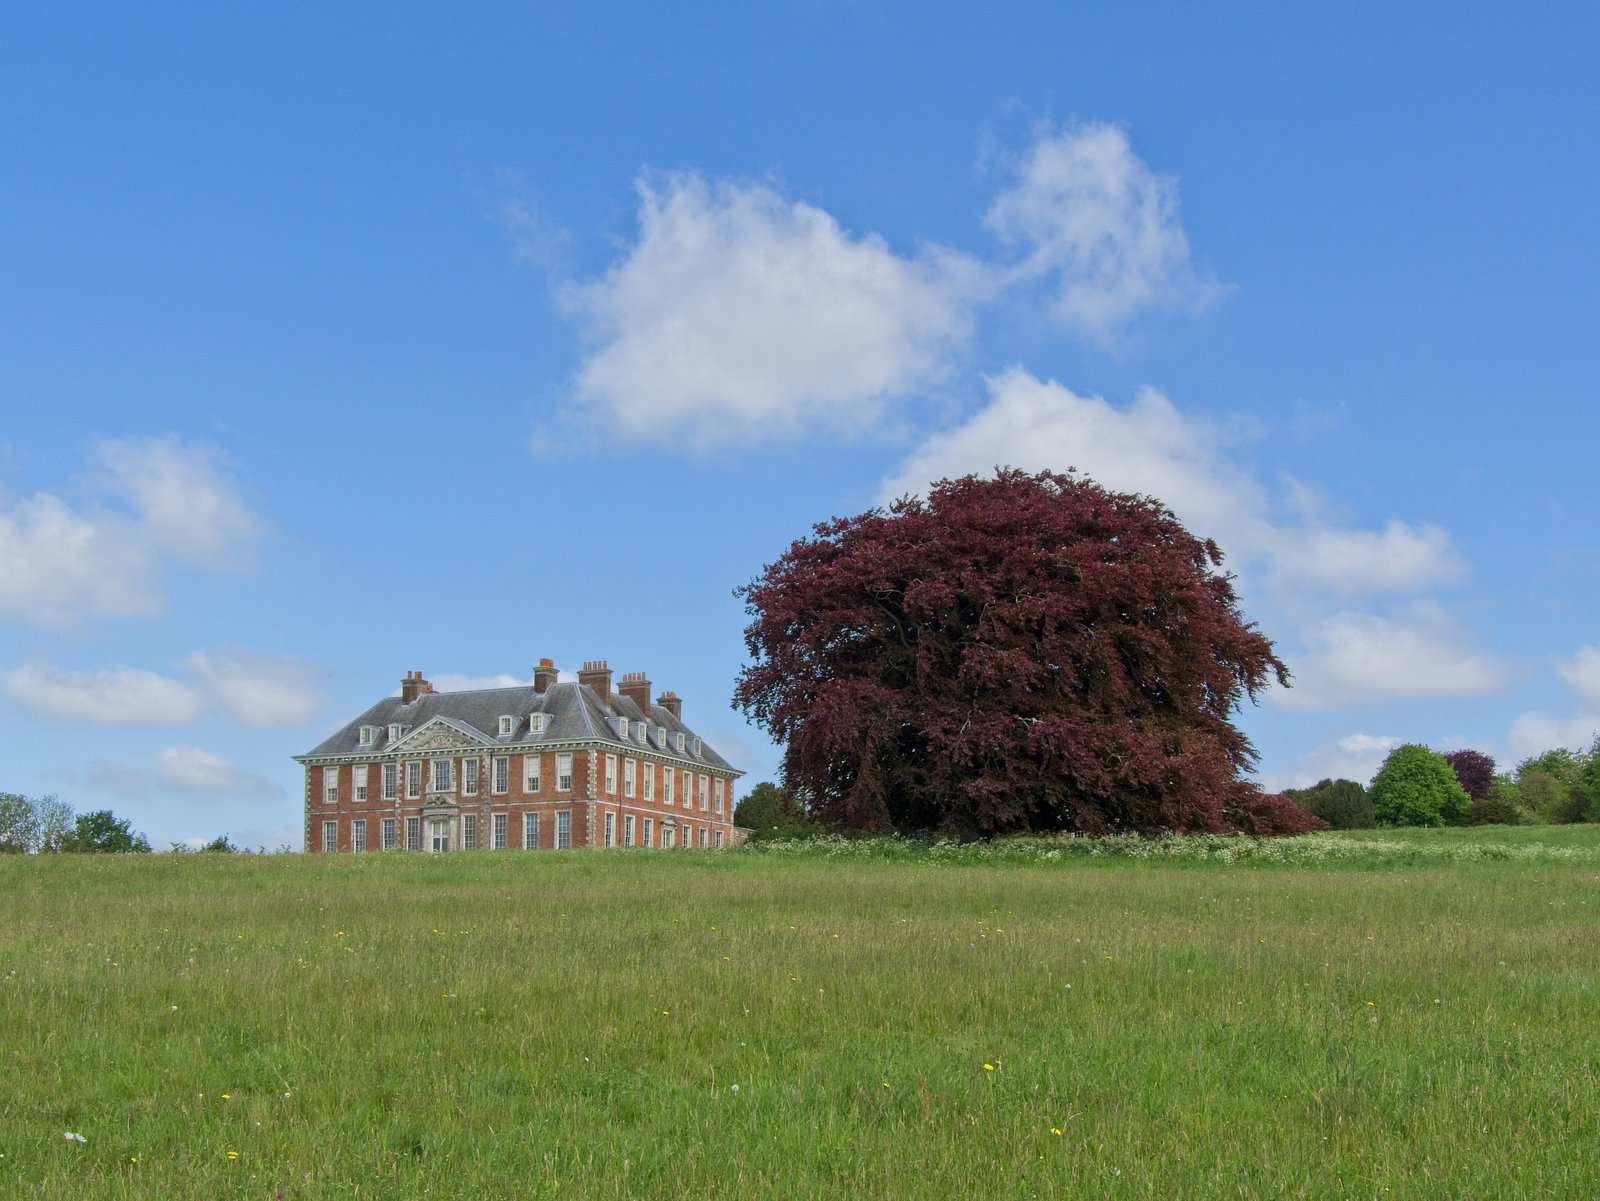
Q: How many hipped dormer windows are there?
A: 9